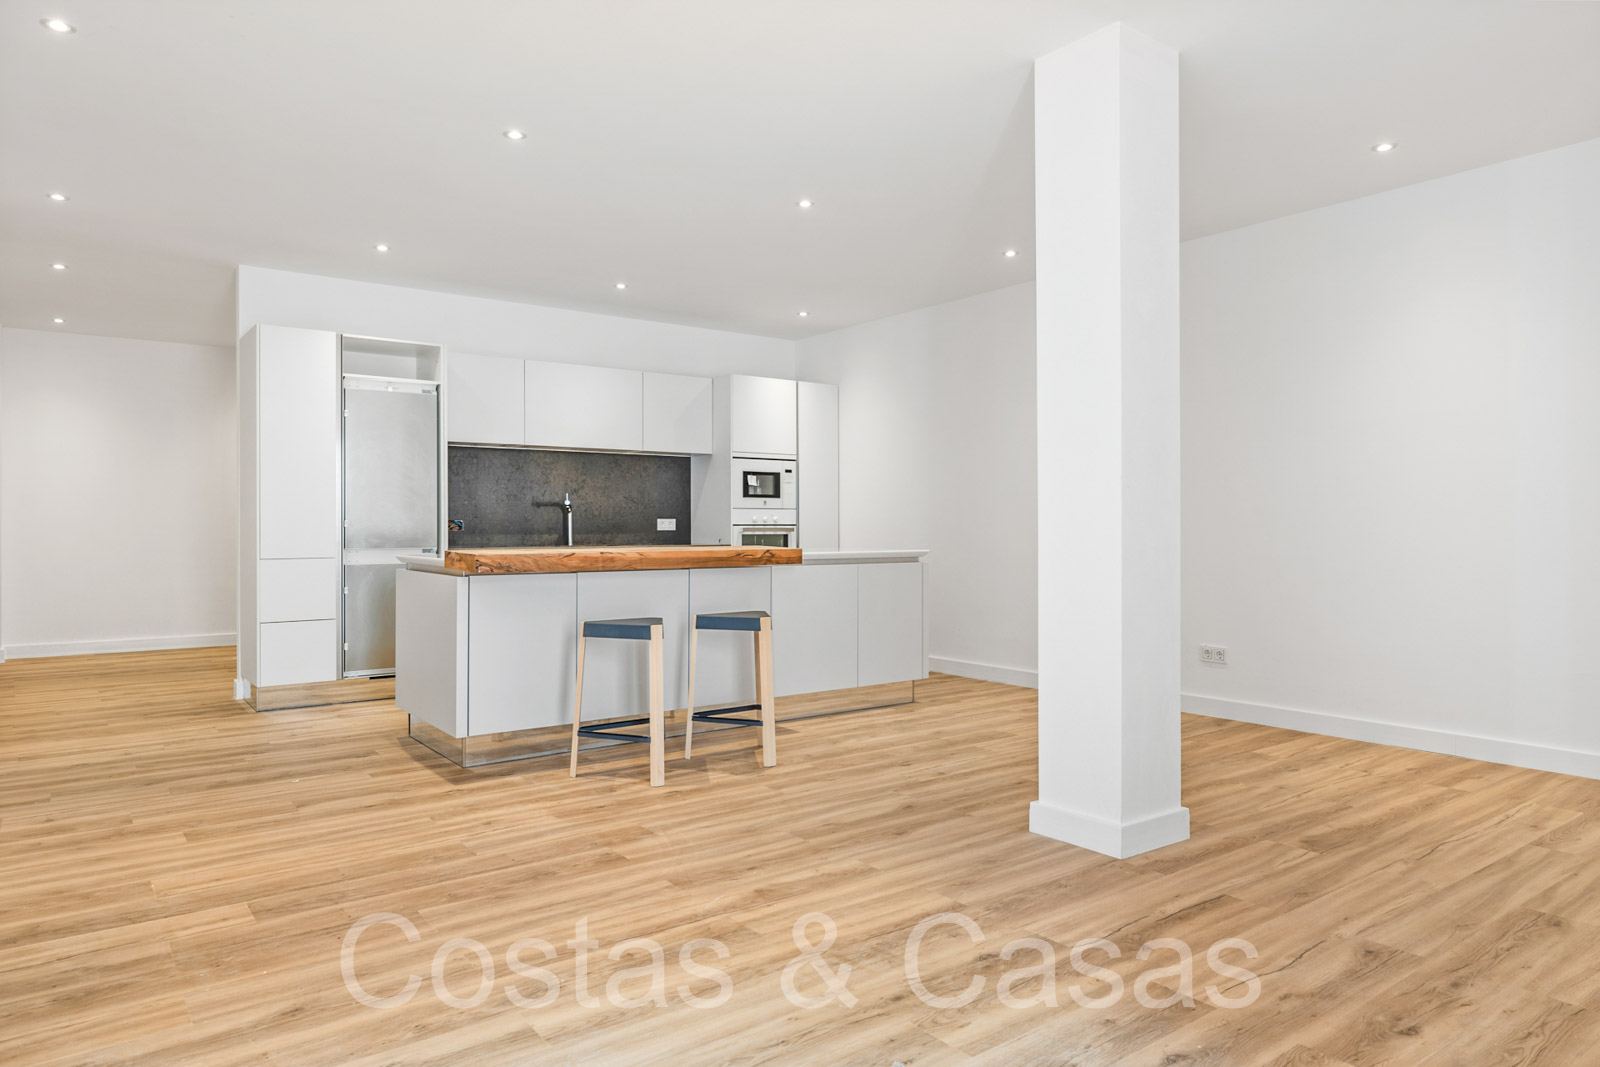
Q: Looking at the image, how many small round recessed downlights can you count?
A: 11